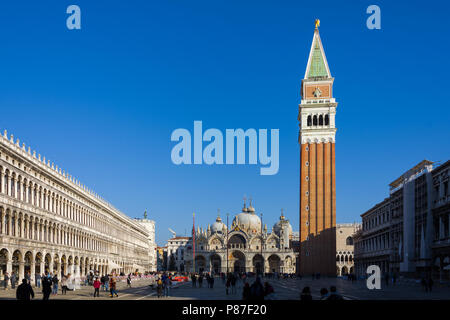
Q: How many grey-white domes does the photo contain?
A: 3